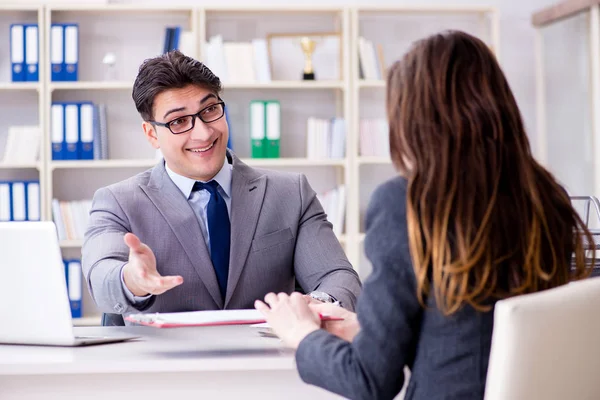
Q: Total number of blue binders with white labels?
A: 11